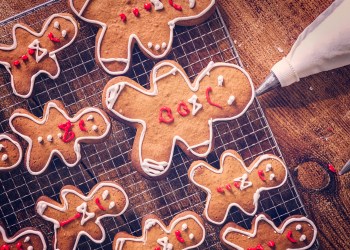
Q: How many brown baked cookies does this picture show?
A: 10